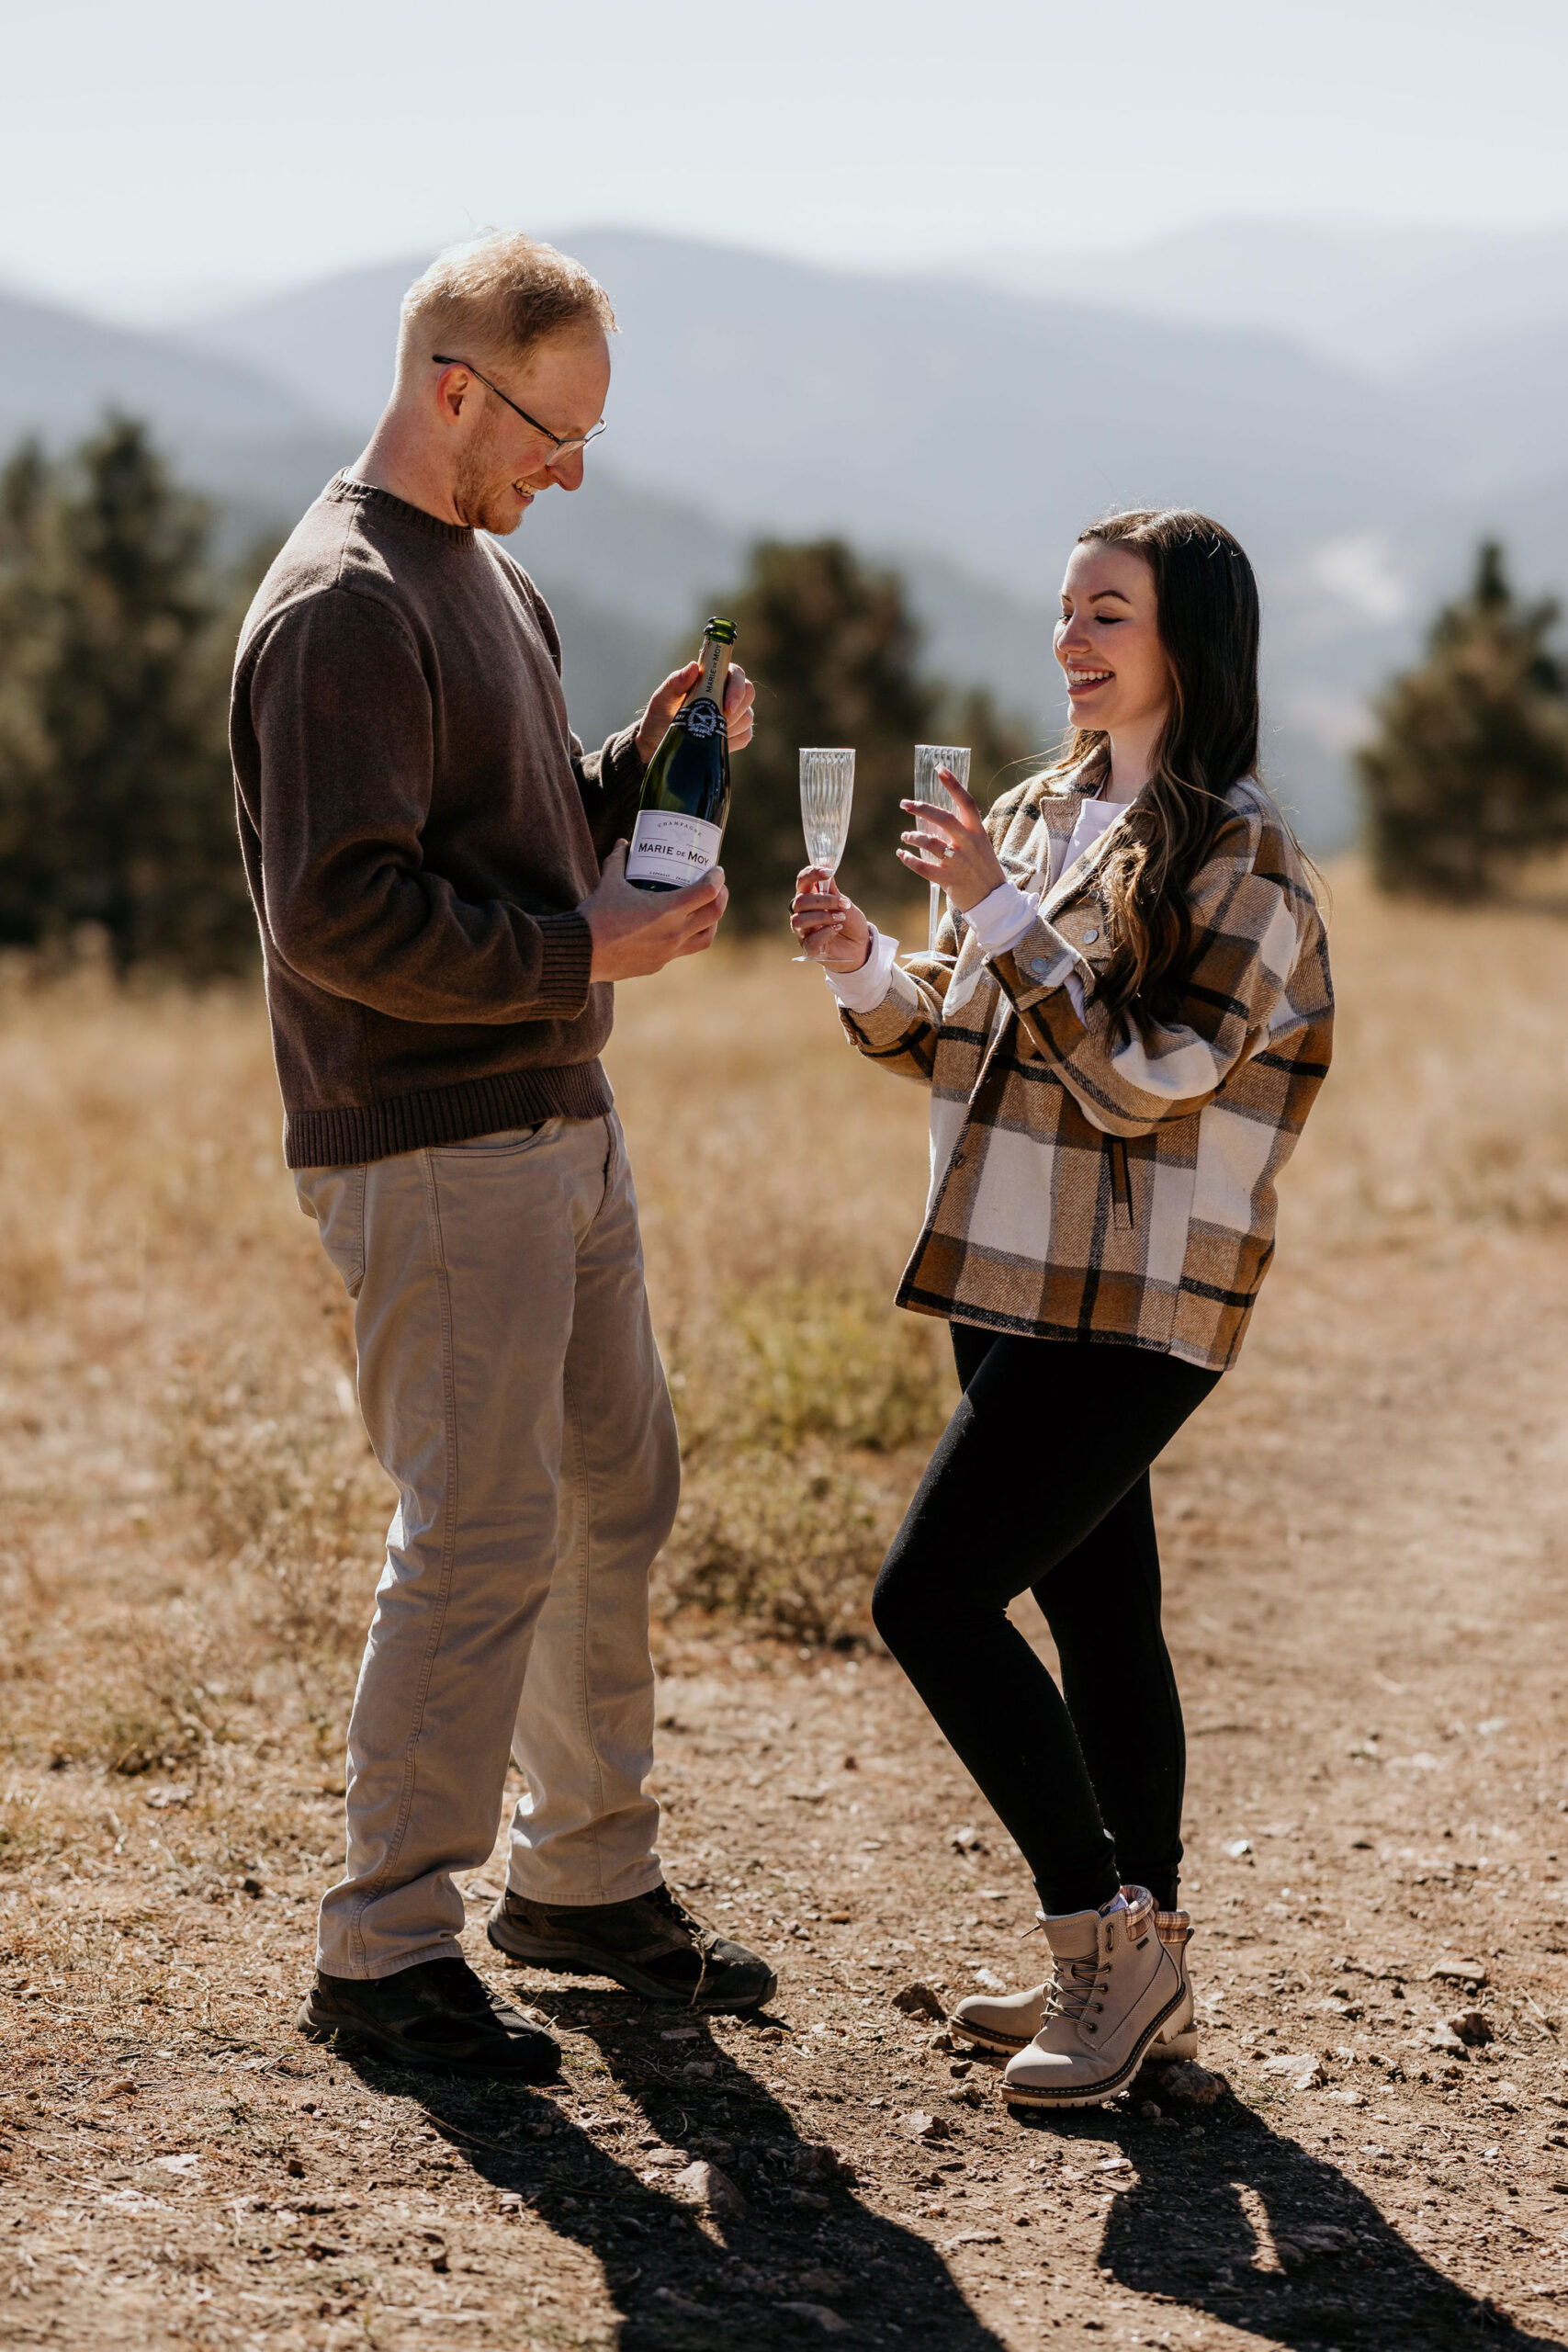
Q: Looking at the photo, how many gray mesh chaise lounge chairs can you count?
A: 0